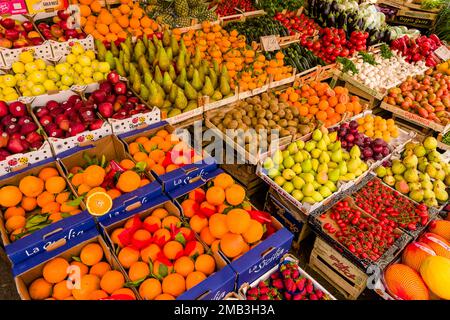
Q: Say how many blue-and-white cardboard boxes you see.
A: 6